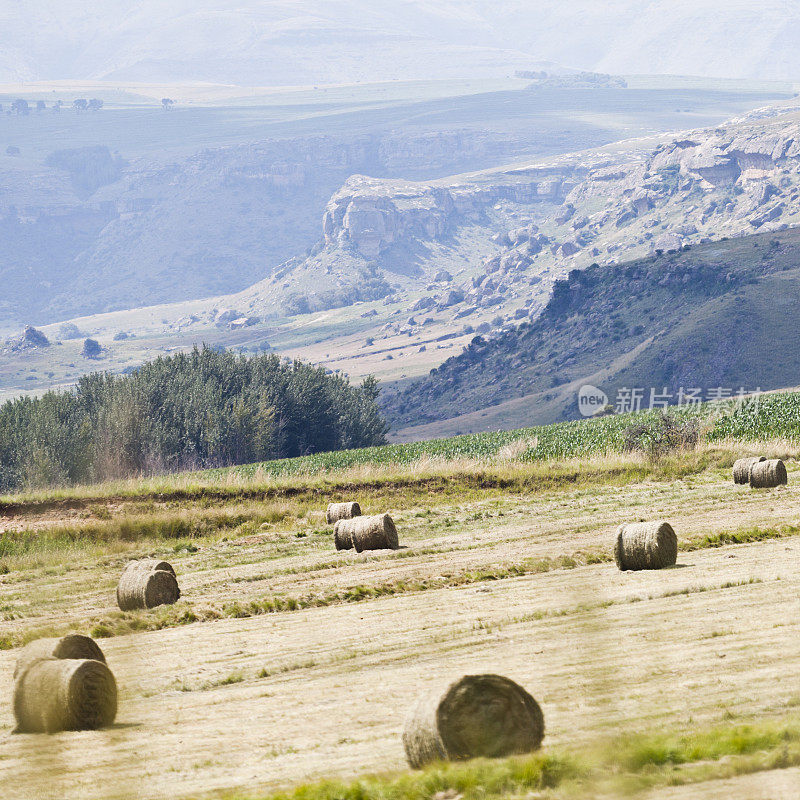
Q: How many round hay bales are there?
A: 11